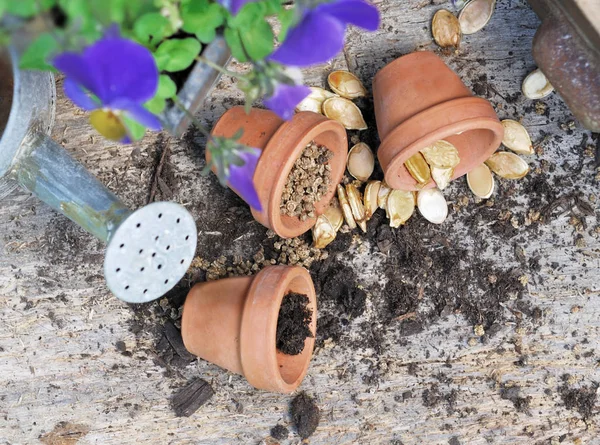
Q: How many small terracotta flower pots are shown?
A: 3